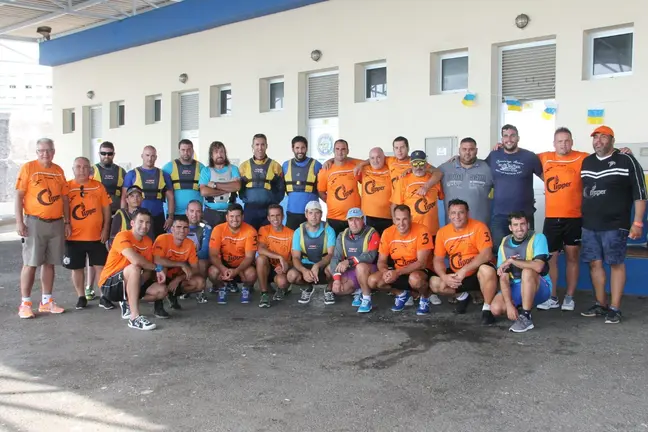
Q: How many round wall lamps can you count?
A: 4